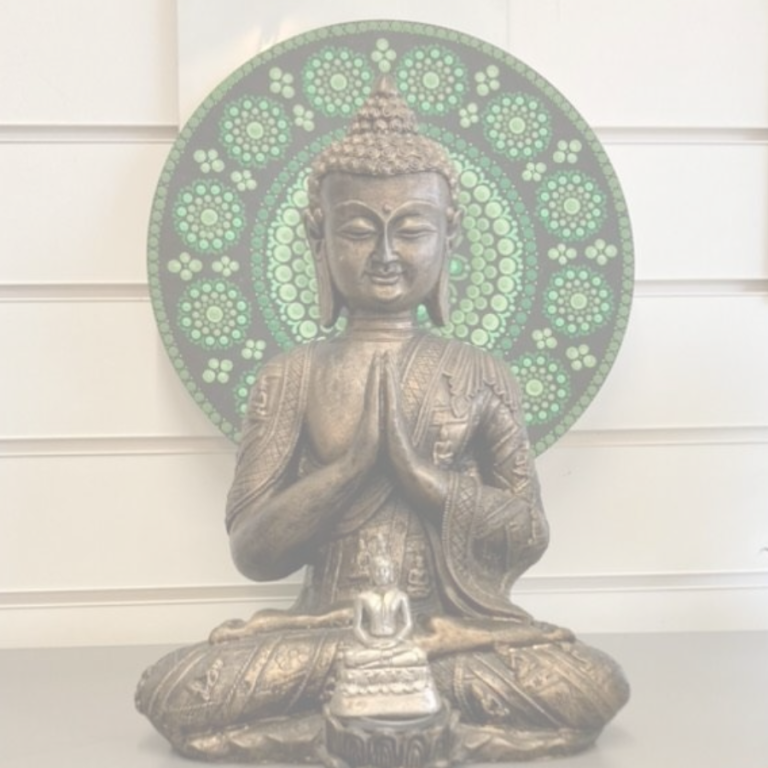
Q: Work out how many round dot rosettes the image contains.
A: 10